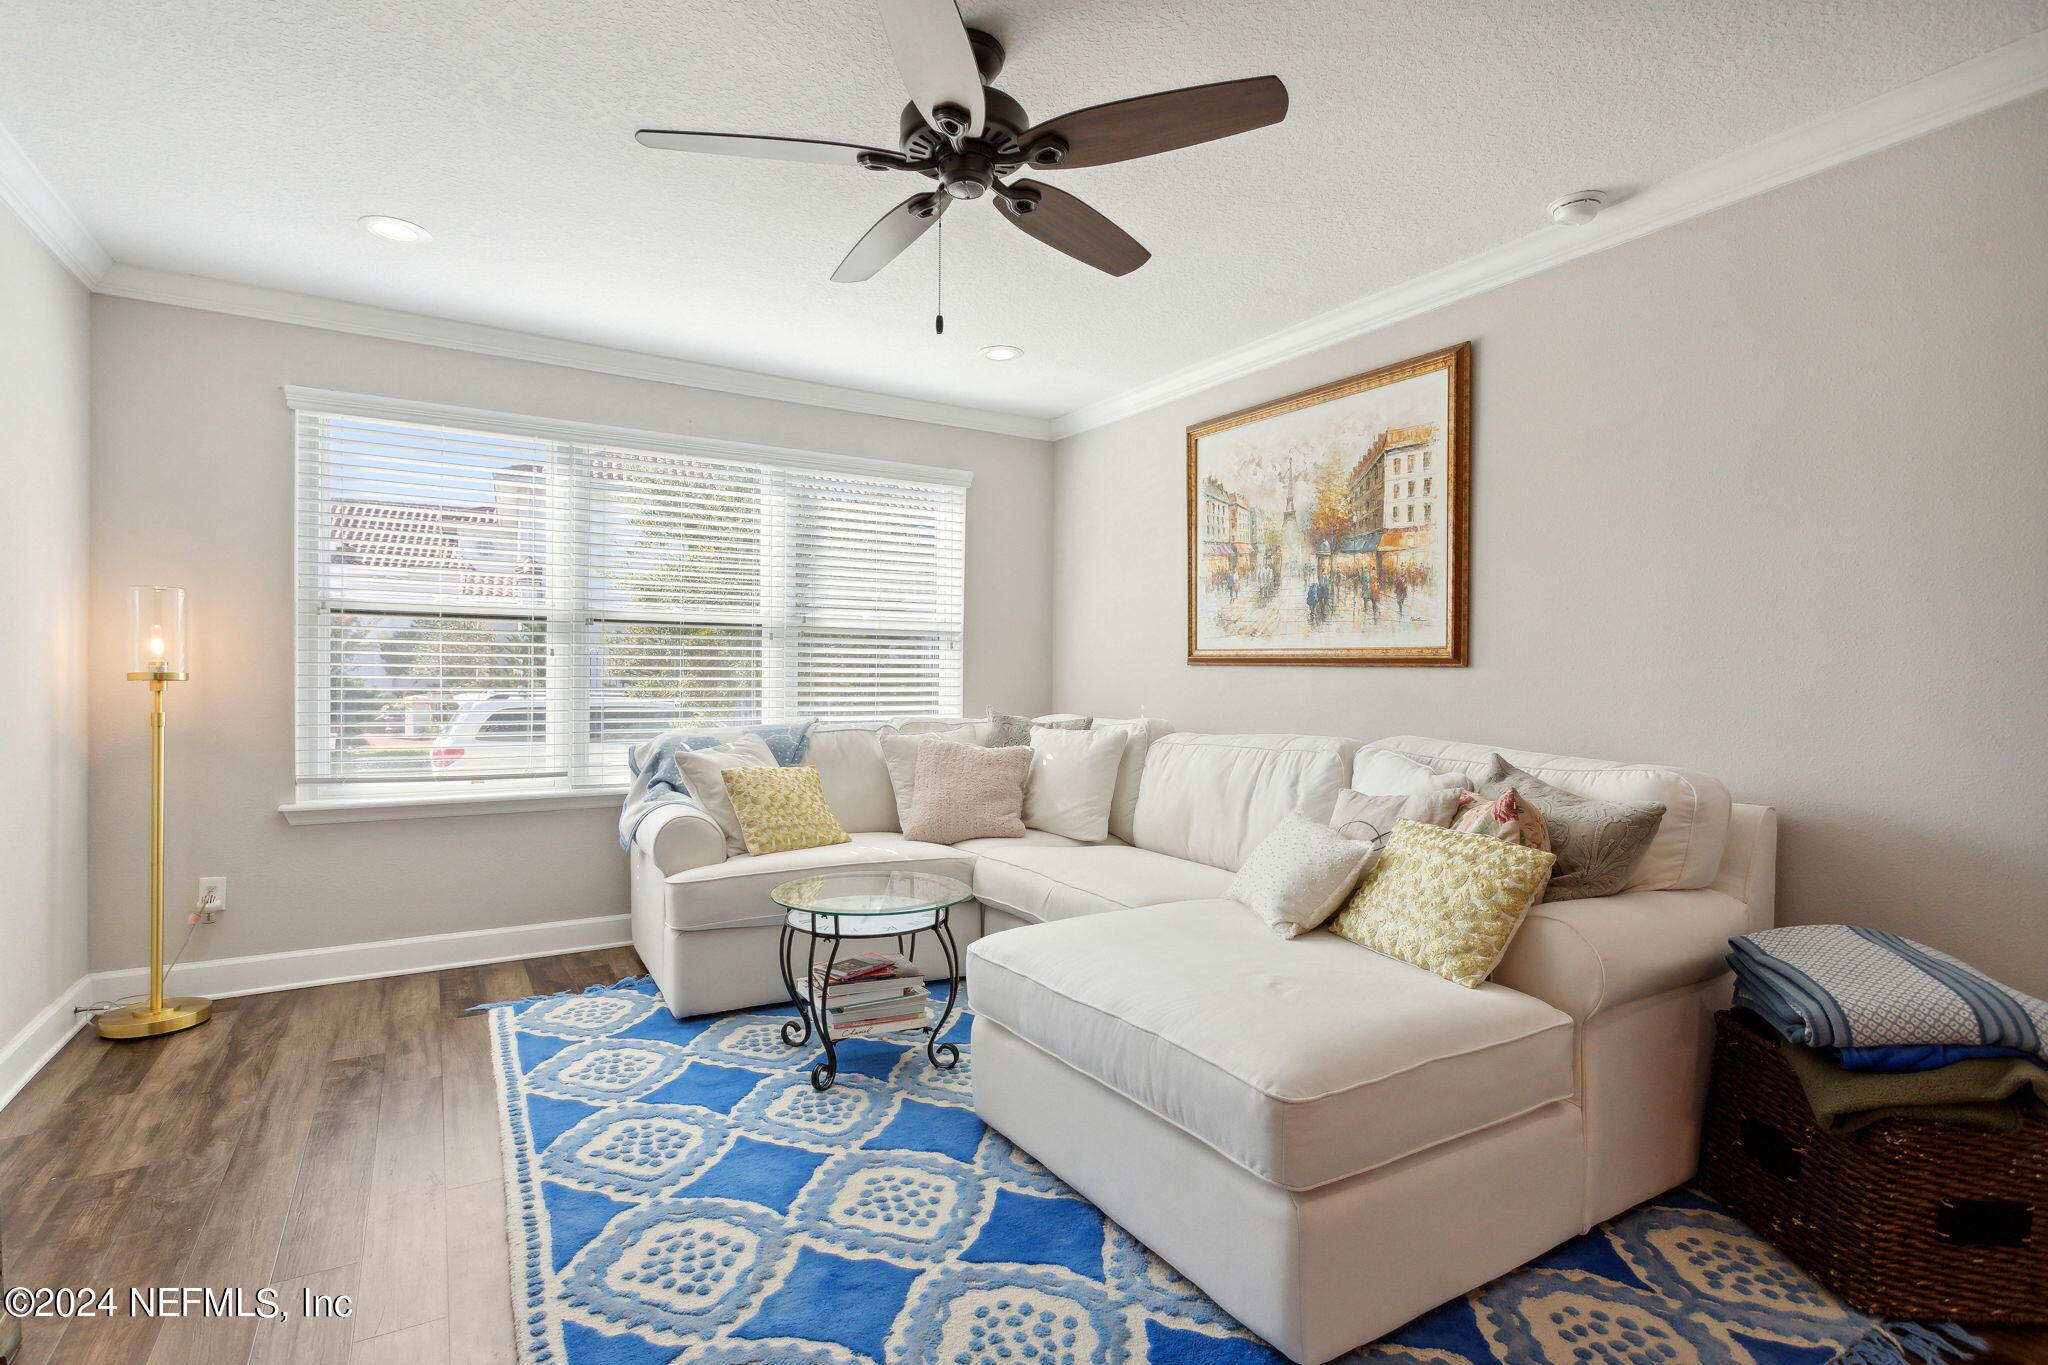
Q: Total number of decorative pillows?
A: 12